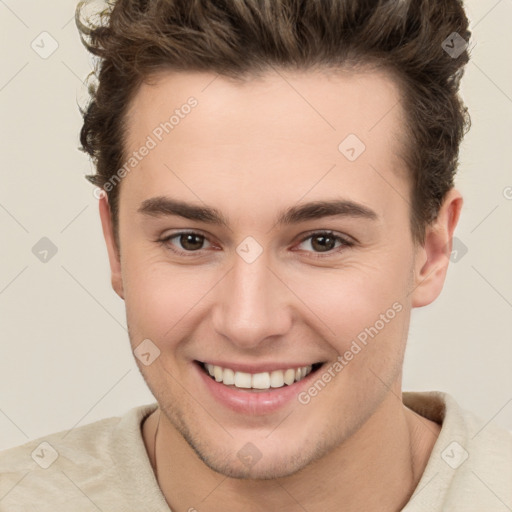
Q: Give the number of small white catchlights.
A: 4